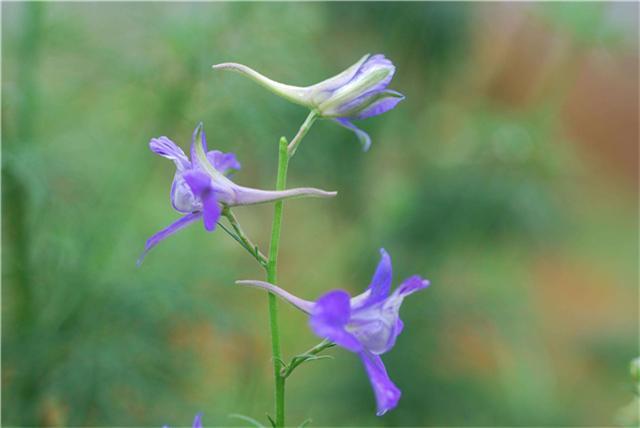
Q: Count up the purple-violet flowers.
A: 3